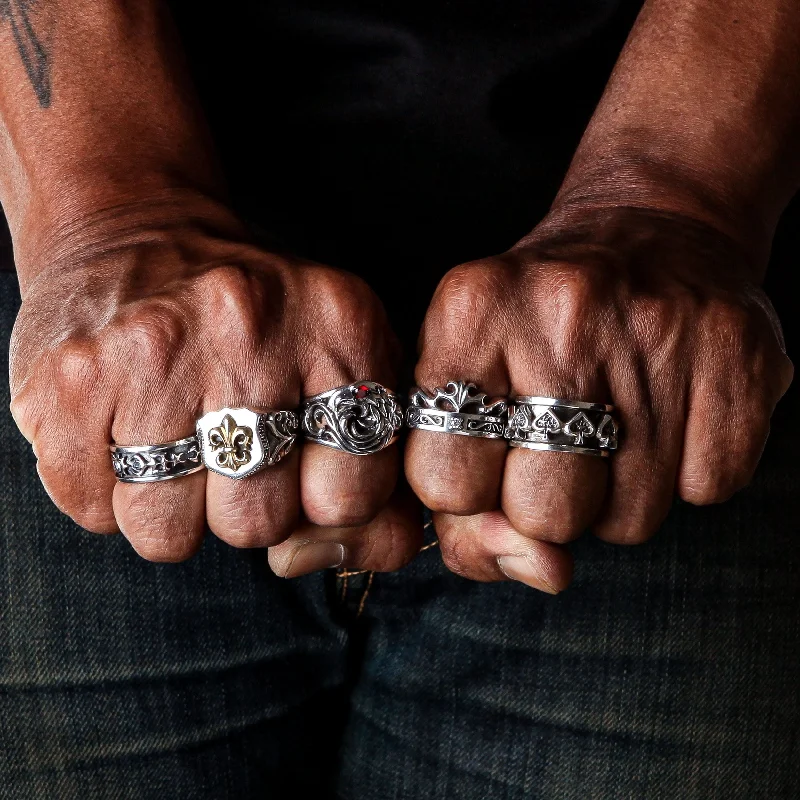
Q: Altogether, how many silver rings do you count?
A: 5